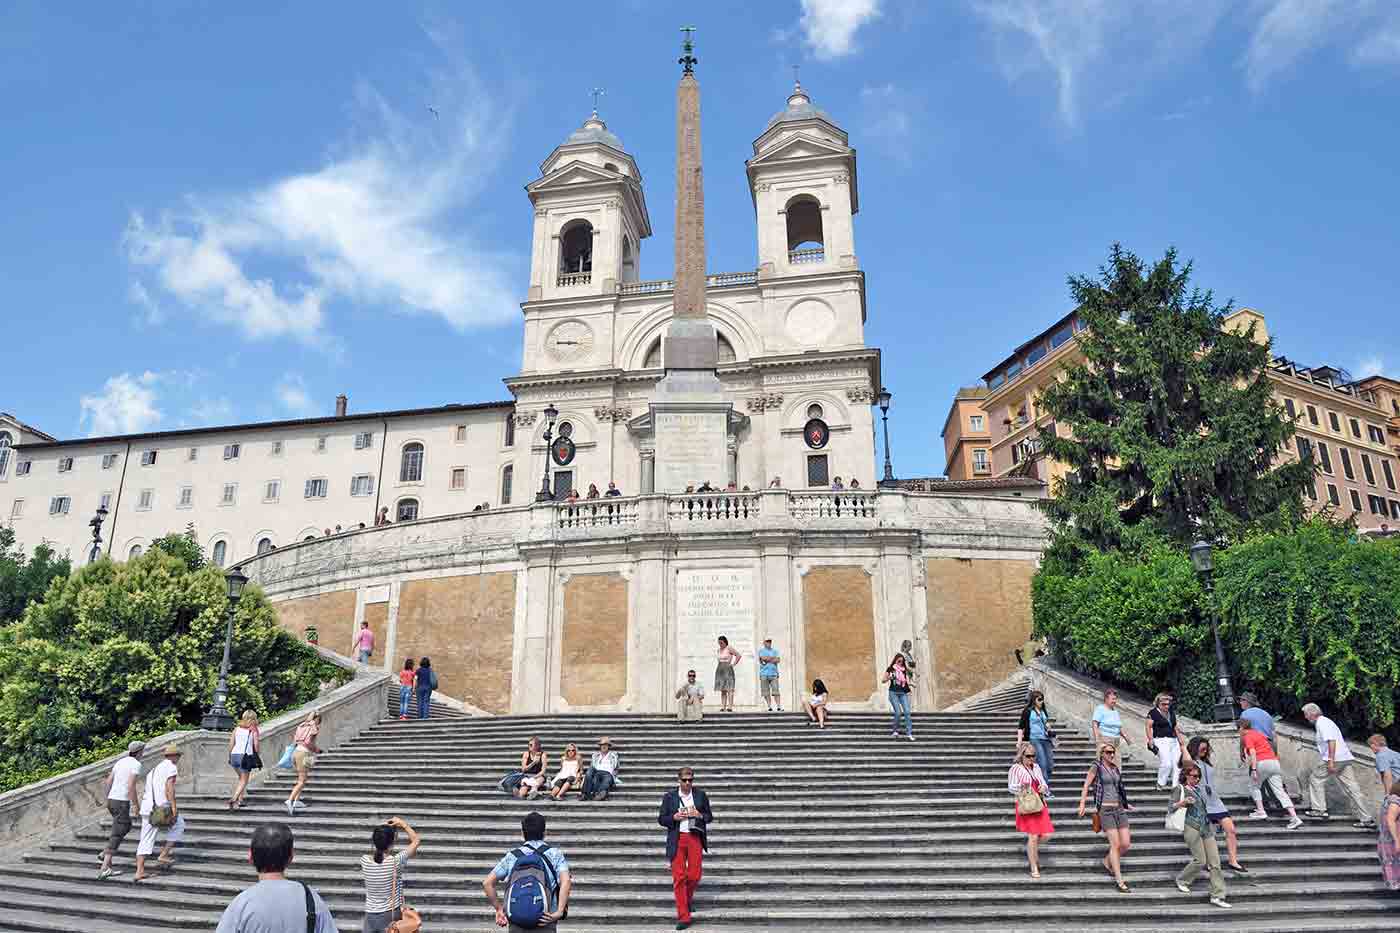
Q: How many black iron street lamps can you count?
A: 5